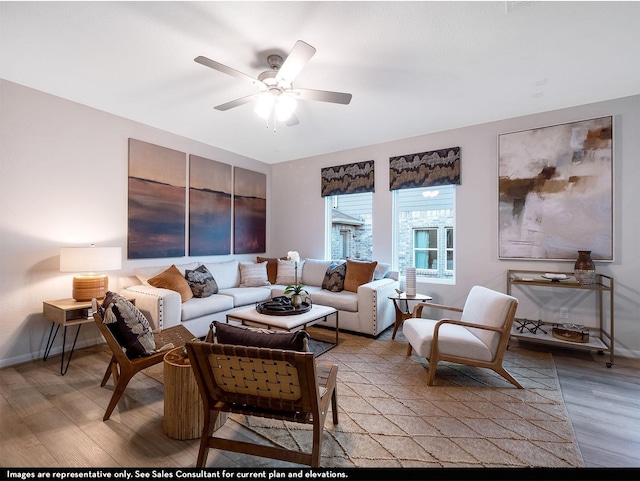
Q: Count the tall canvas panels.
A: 3